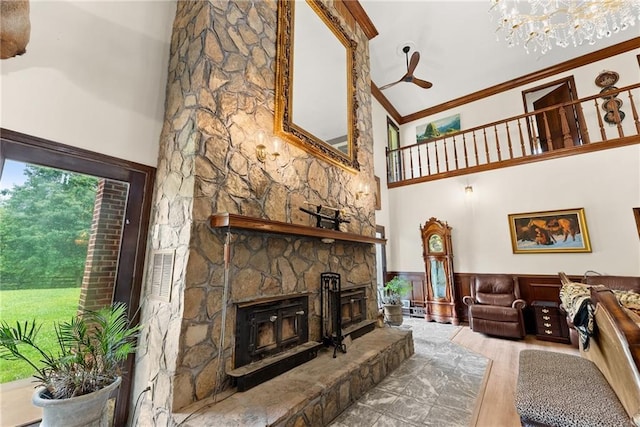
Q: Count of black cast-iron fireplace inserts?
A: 2